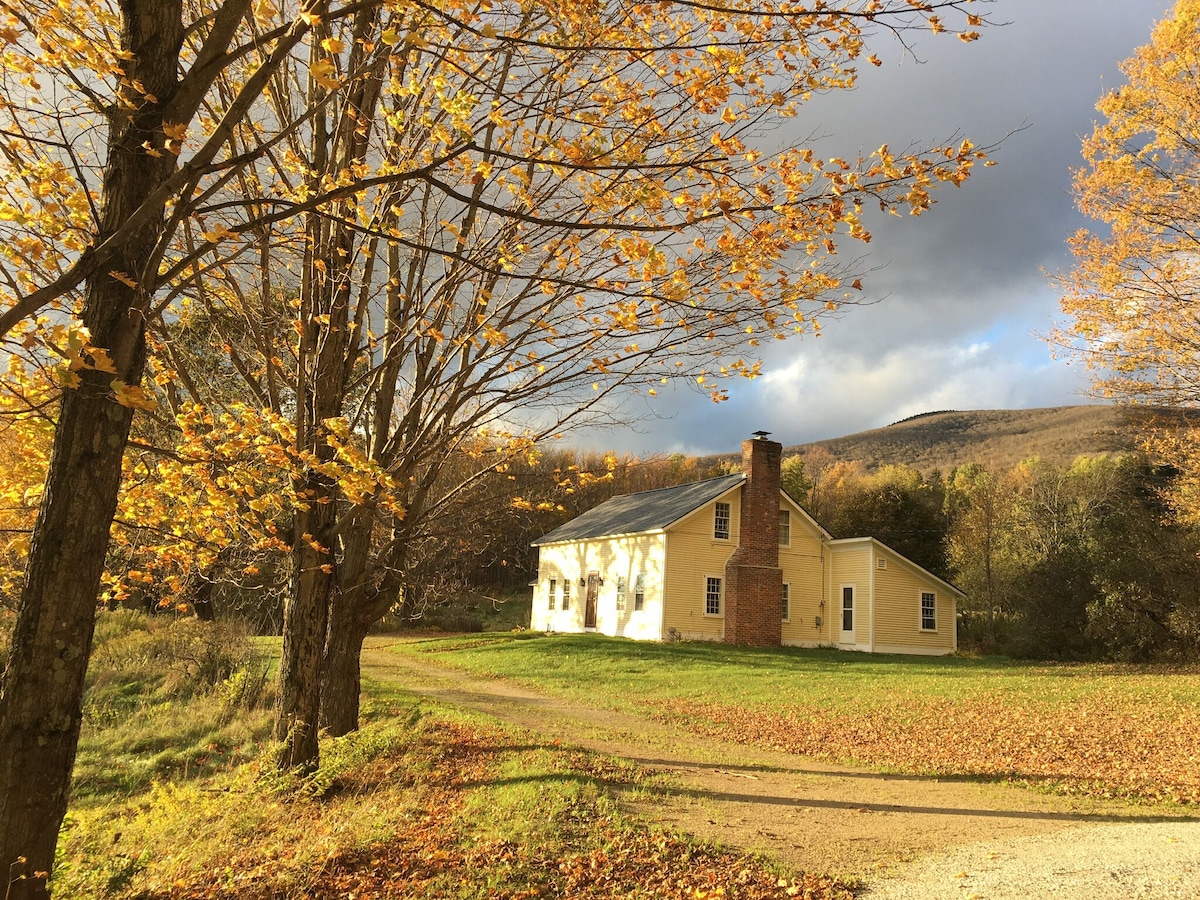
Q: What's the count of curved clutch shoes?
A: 0